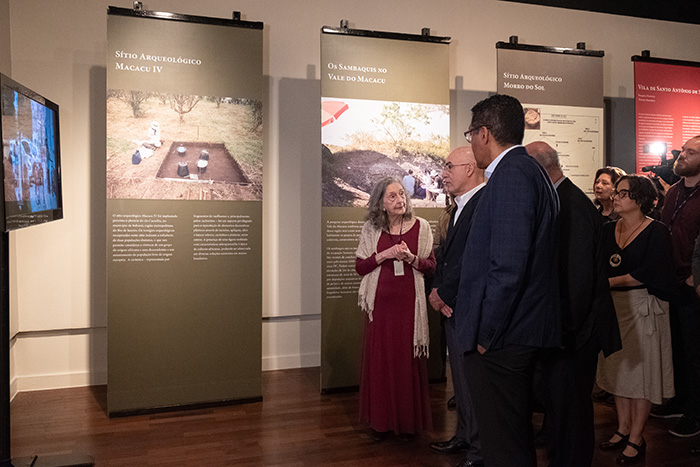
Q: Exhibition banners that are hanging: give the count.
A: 4